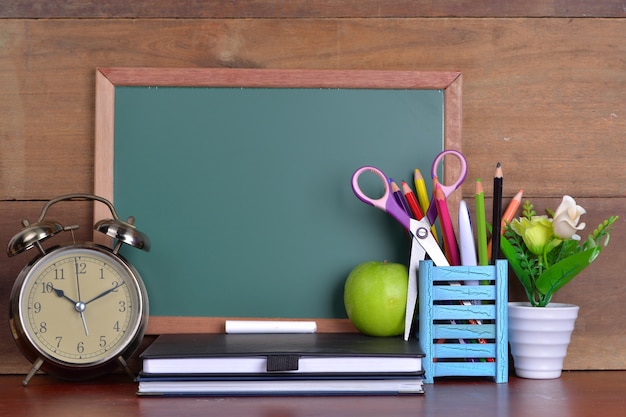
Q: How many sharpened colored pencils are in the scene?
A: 8